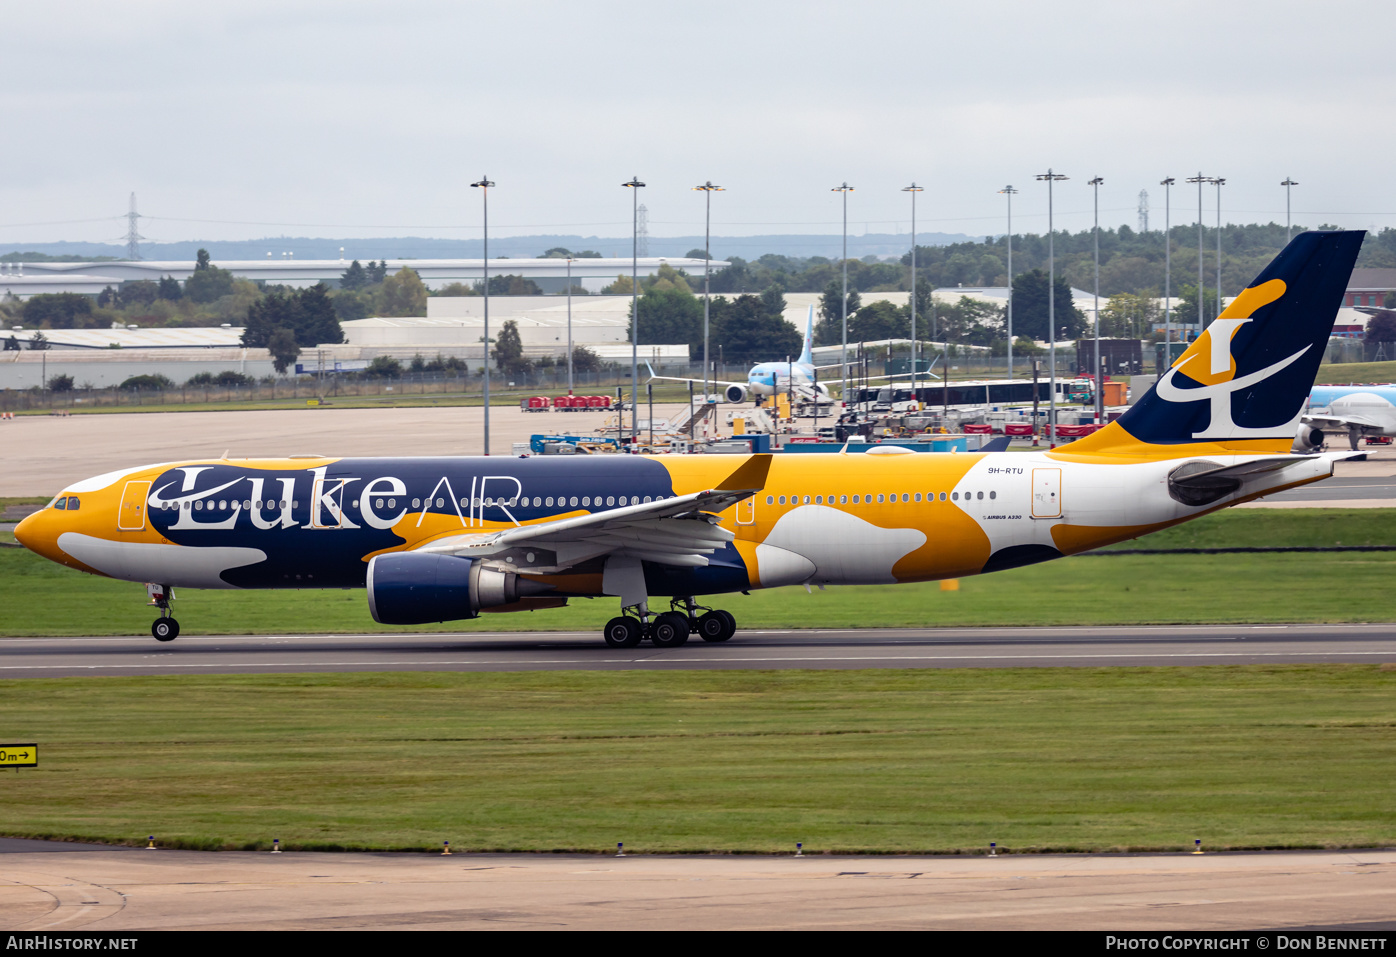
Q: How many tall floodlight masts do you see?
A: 13